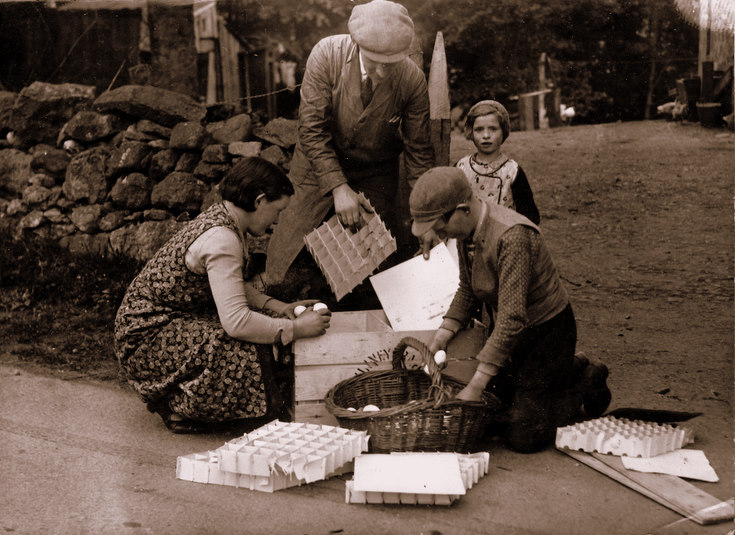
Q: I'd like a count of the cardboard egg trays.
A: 5